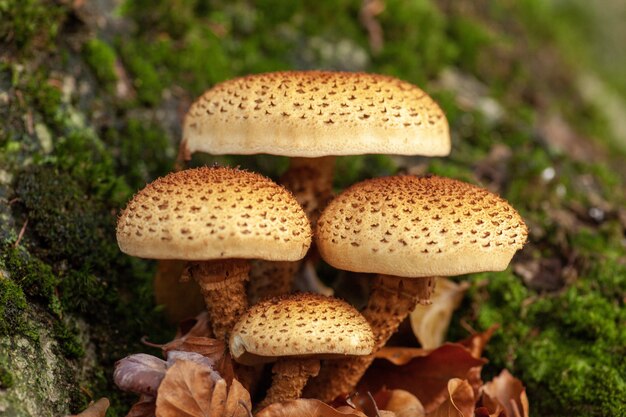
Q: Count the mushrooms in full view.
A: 4